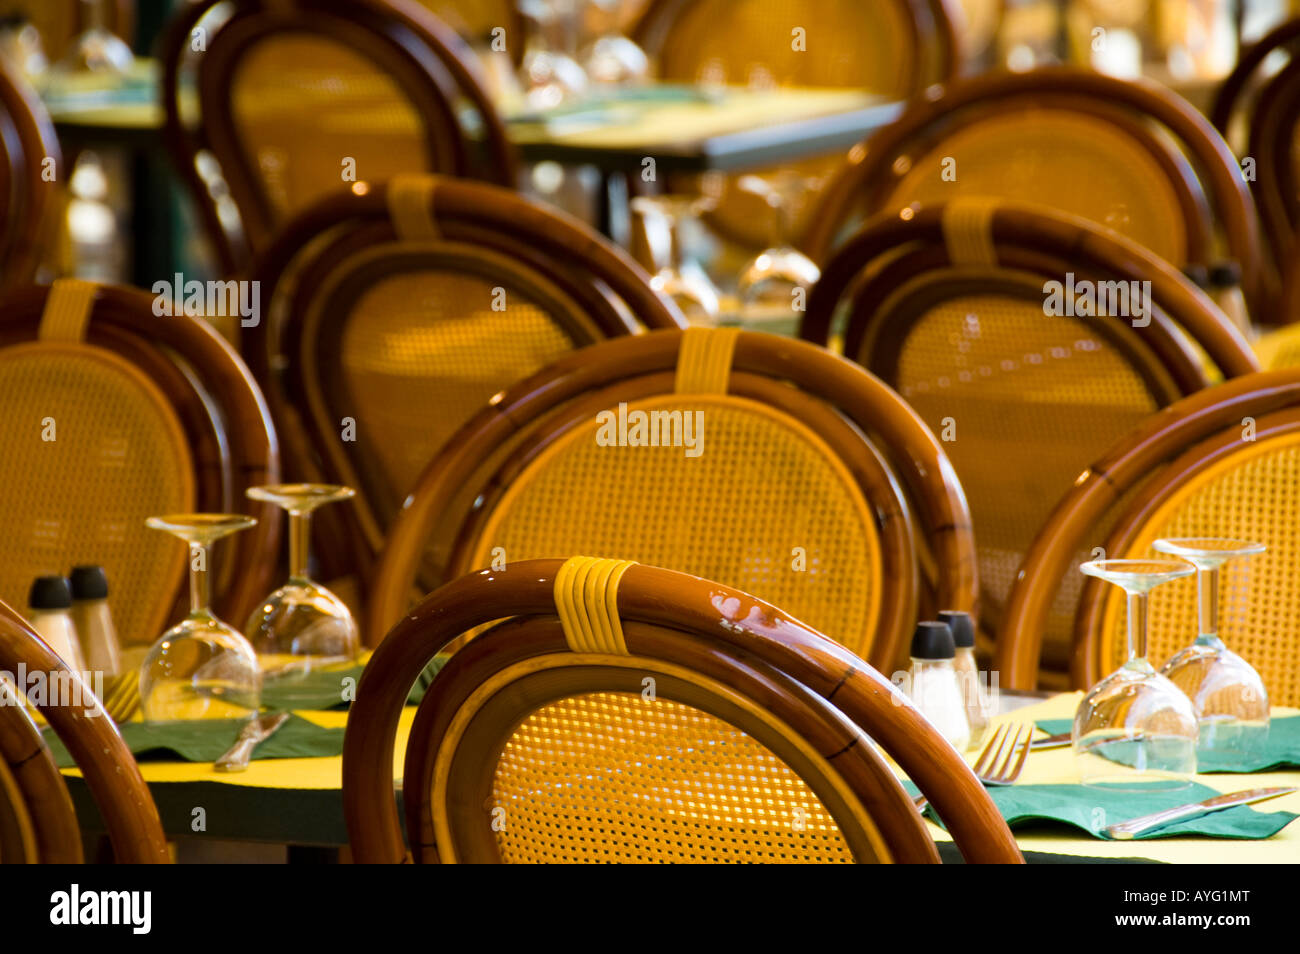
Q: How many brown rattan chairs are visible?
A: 12